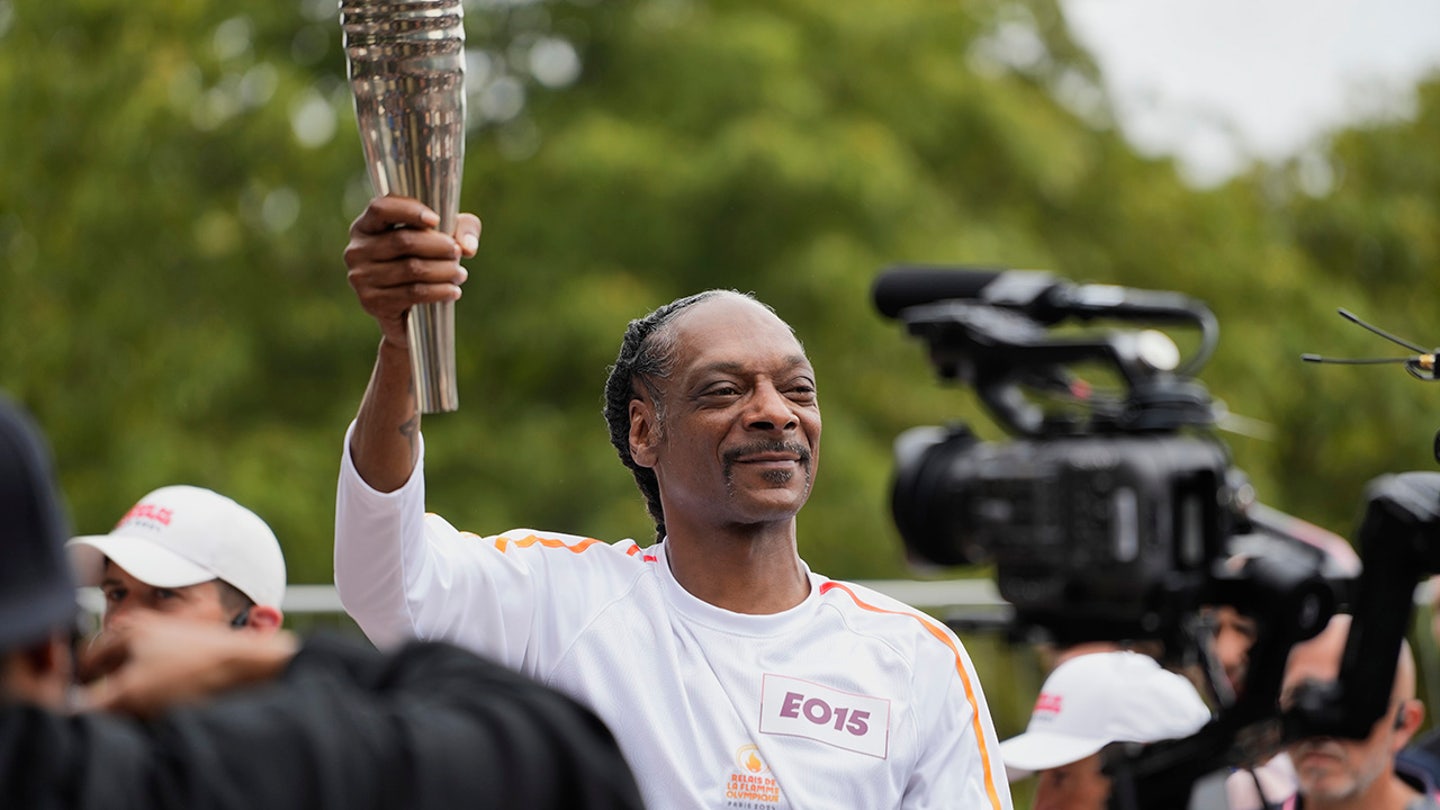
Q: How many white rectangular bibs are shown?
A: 1